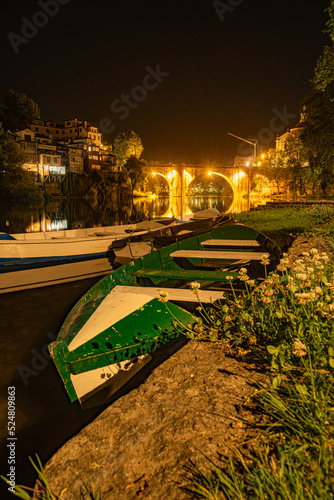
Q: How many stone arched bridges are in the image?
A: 1